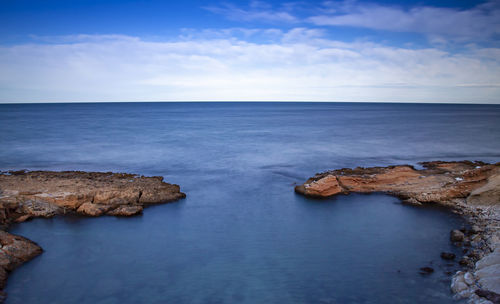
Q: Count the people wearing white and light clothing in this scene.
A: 0